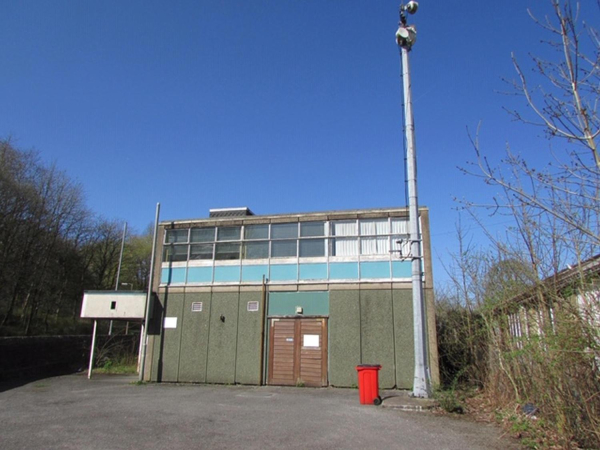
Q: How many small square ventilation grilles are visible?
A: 2